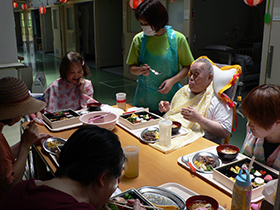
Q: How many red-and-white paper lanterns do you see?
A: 6